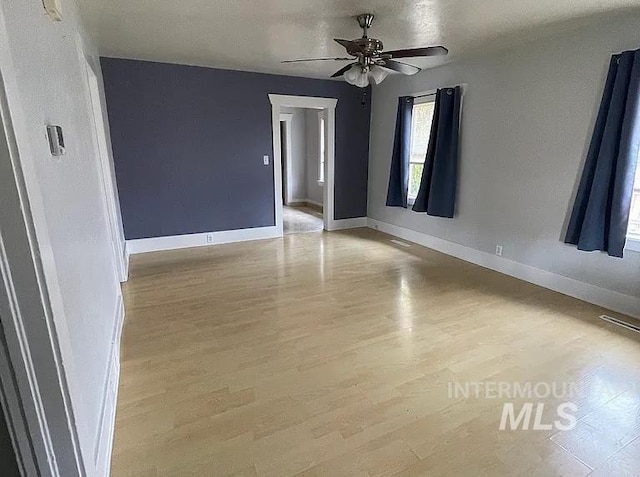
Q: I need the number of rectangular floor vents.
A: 2